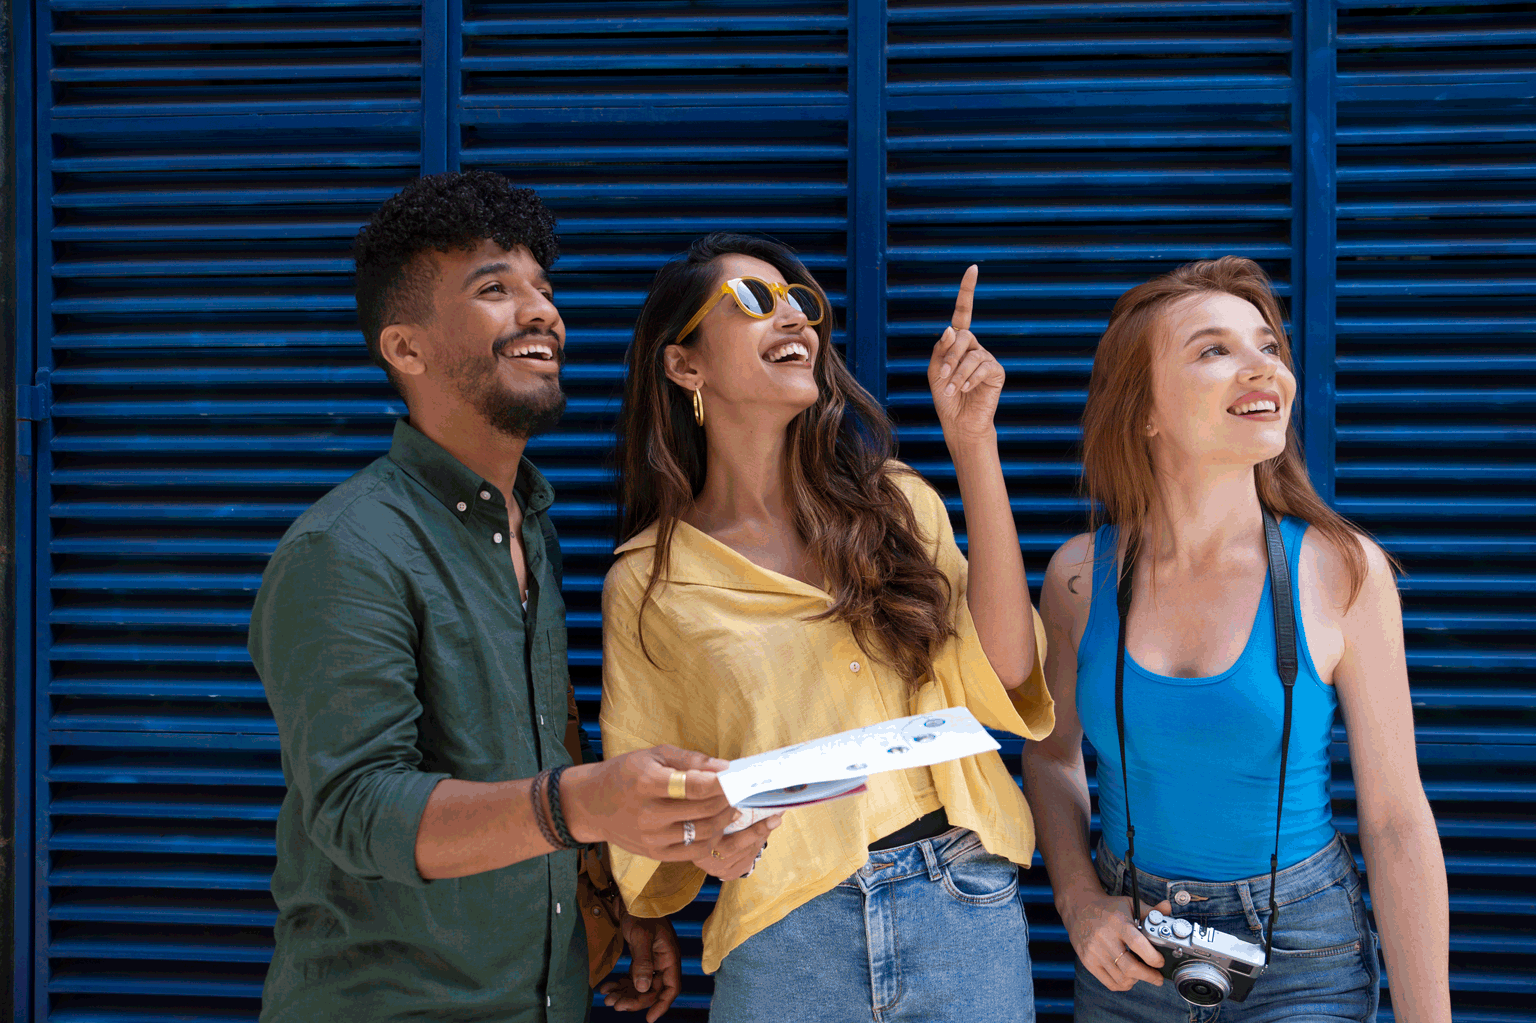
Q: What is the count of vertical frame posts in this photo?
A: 4